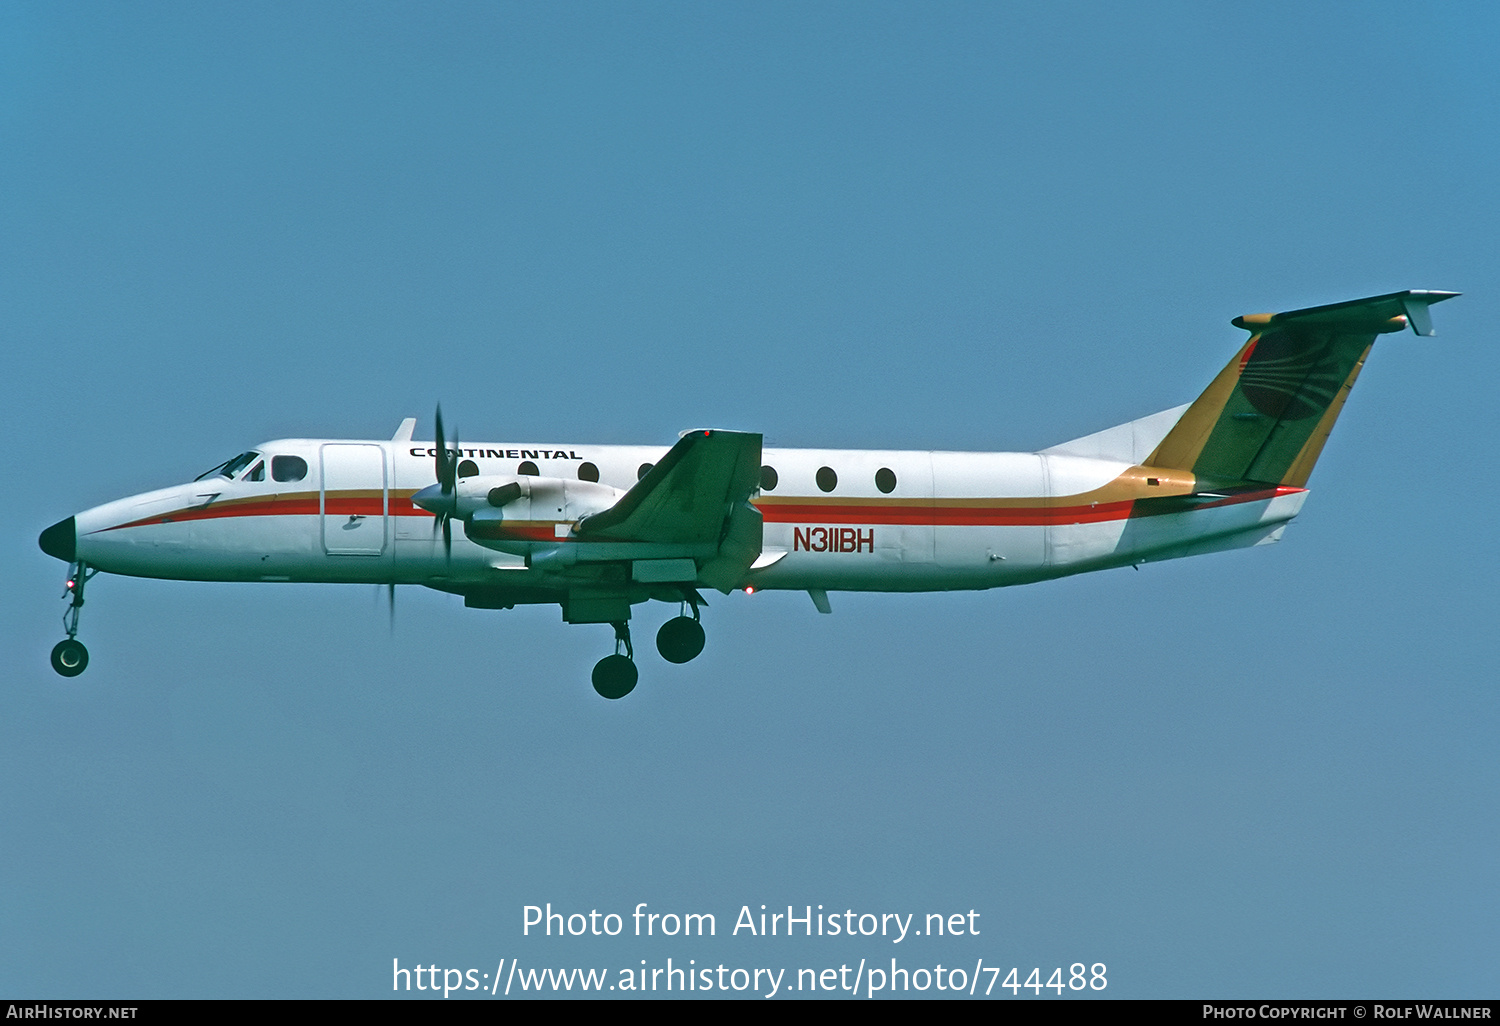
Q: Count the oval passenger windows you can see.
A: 7